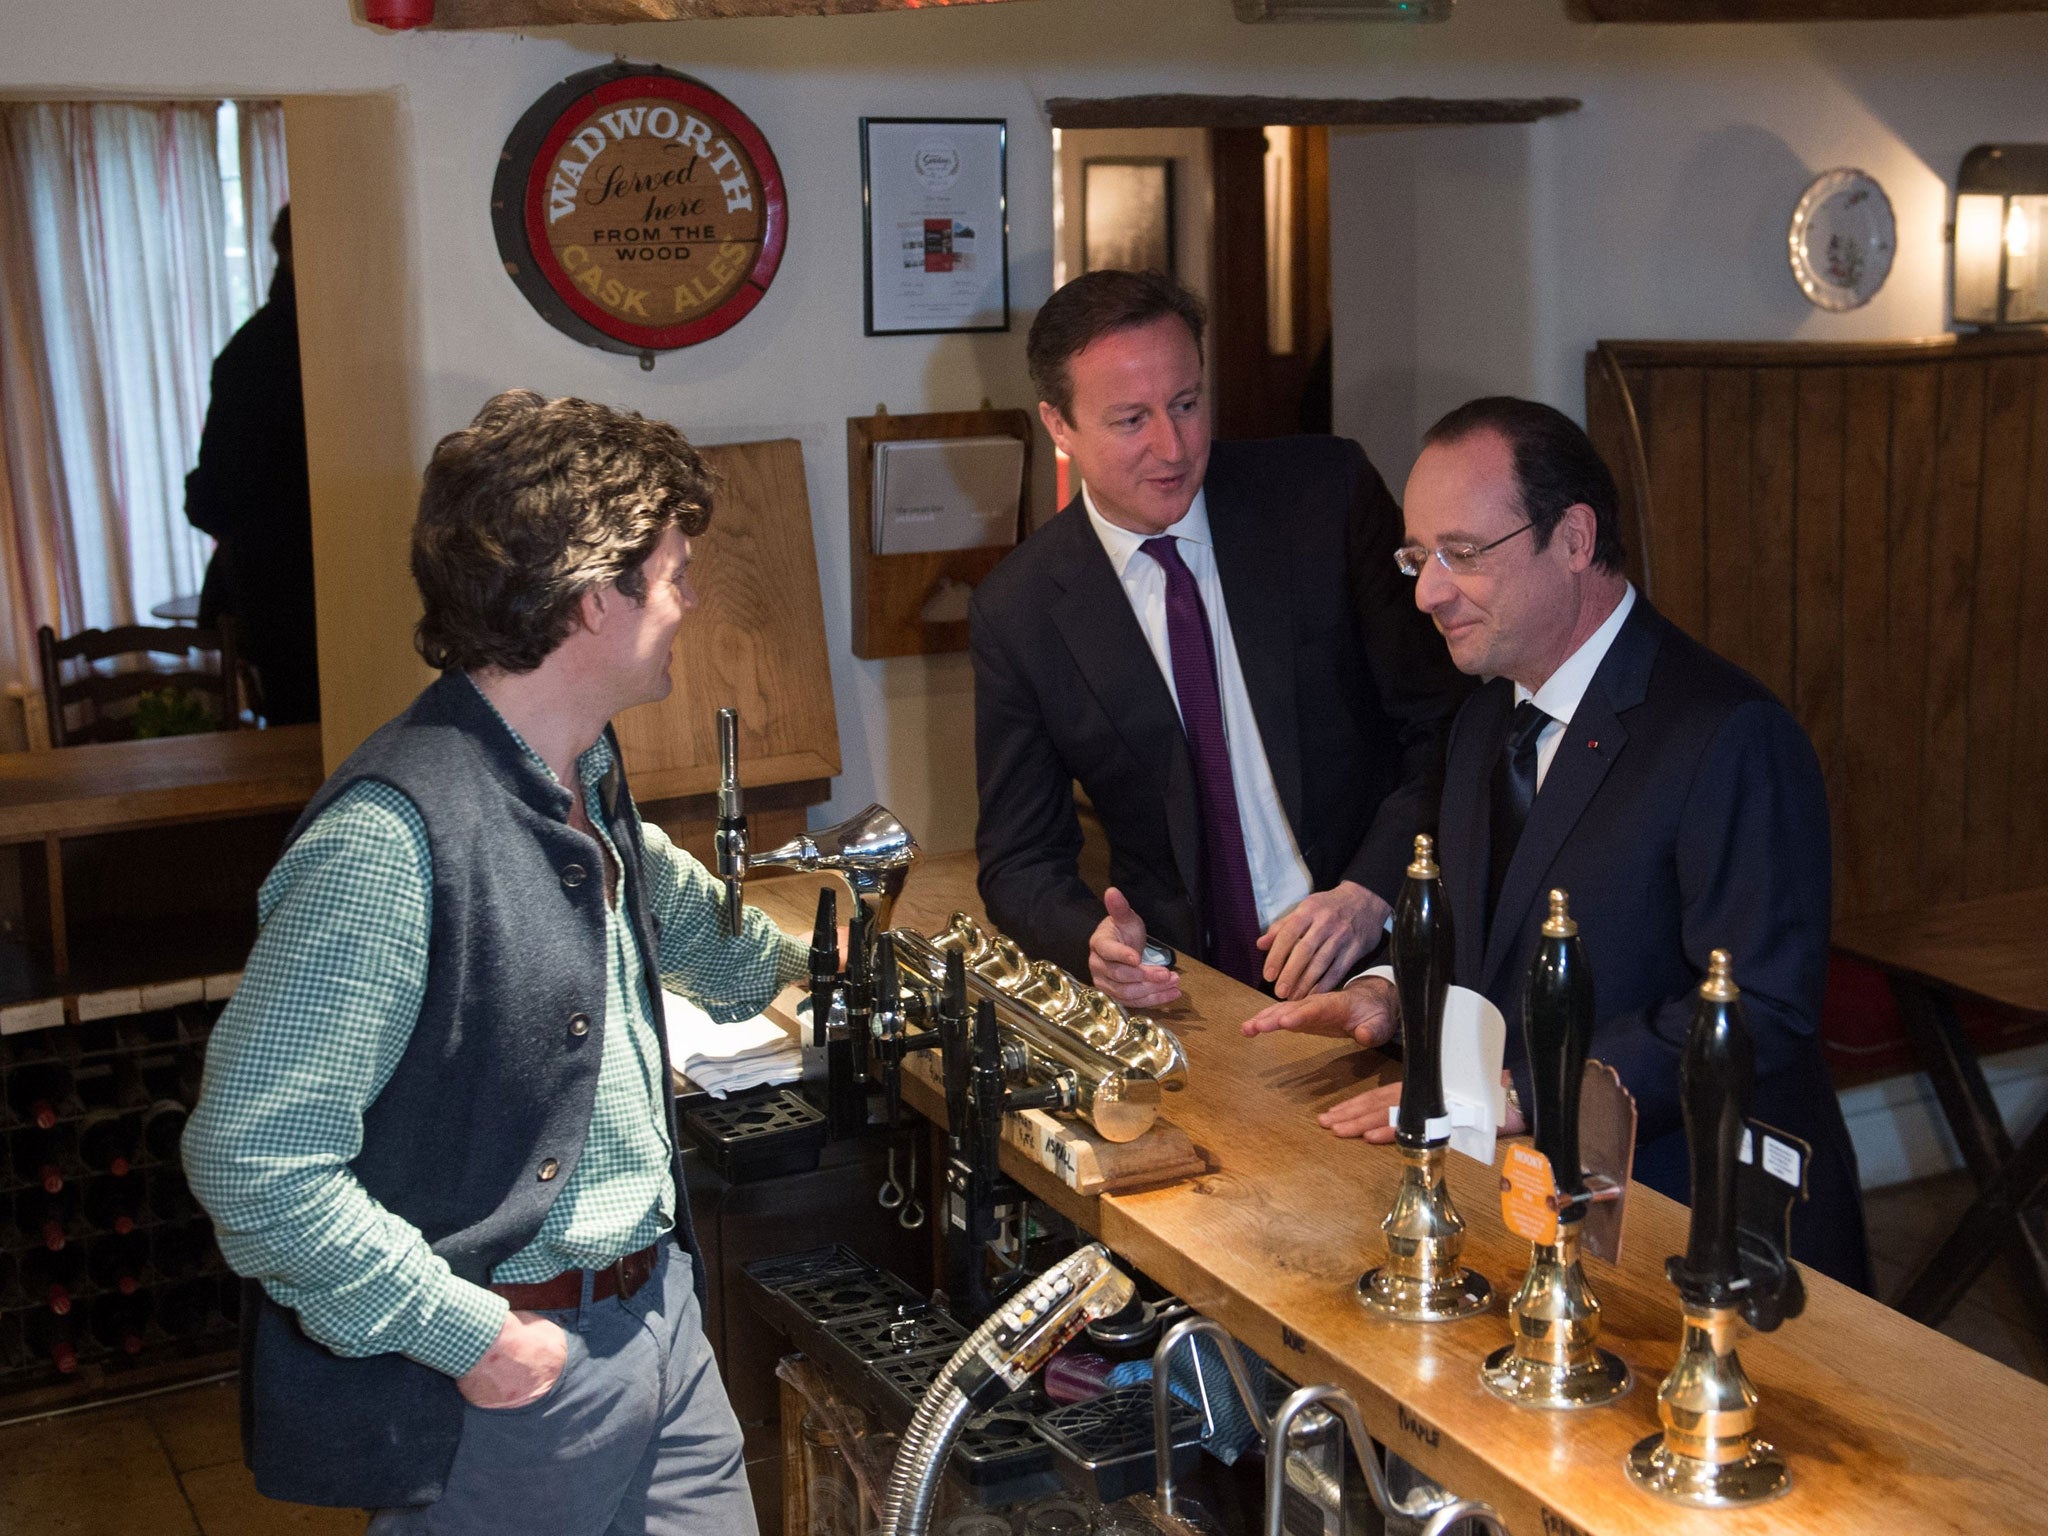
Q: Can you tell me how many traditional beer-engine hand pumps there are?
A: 3